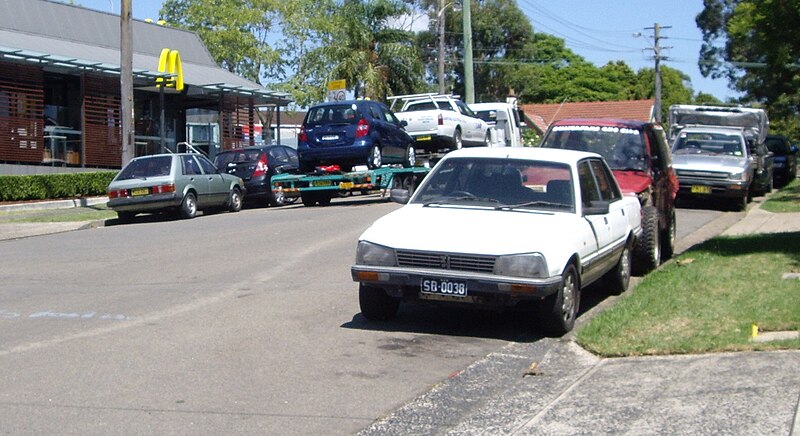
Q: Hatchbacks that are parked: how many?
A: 2